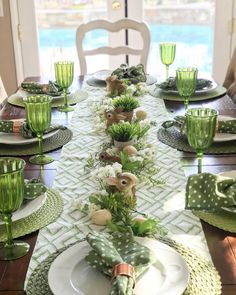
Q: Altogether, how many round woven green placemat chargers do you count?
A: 8